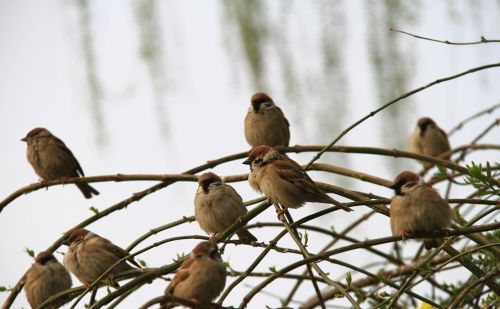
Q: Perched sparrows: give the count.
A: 9